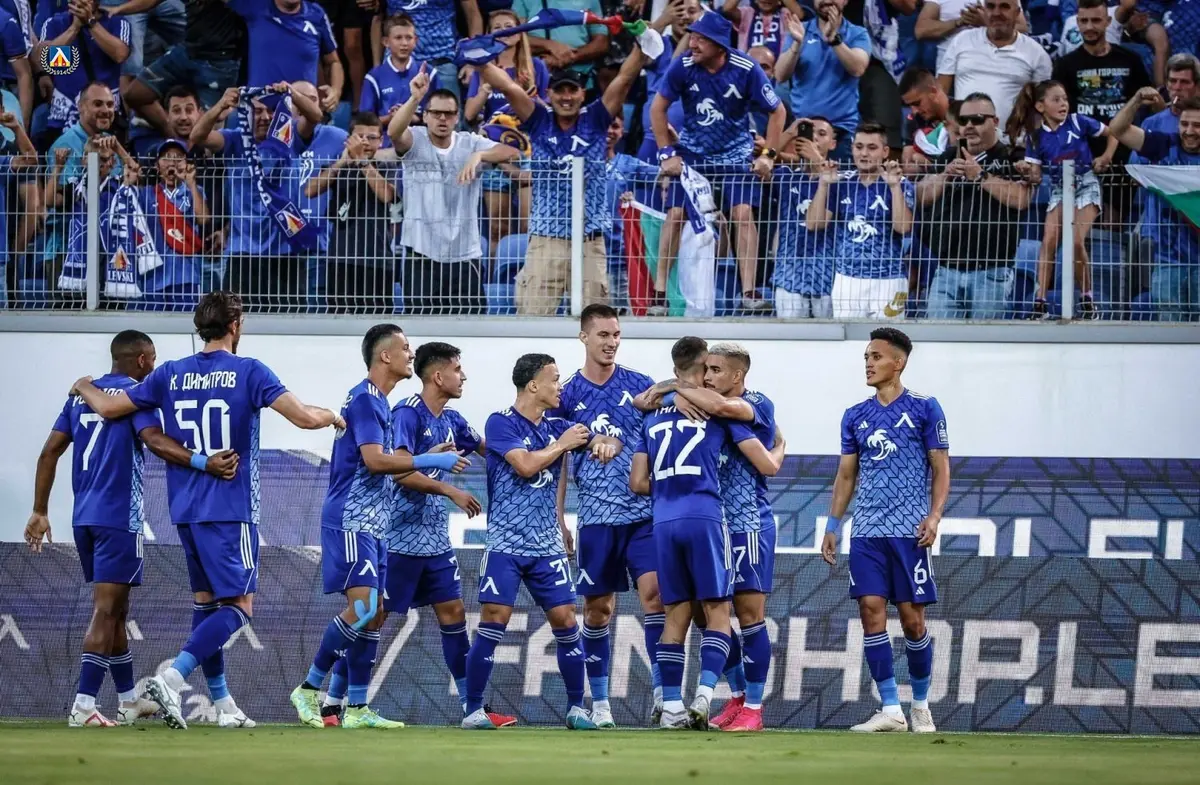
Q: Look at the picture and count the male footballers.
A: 9